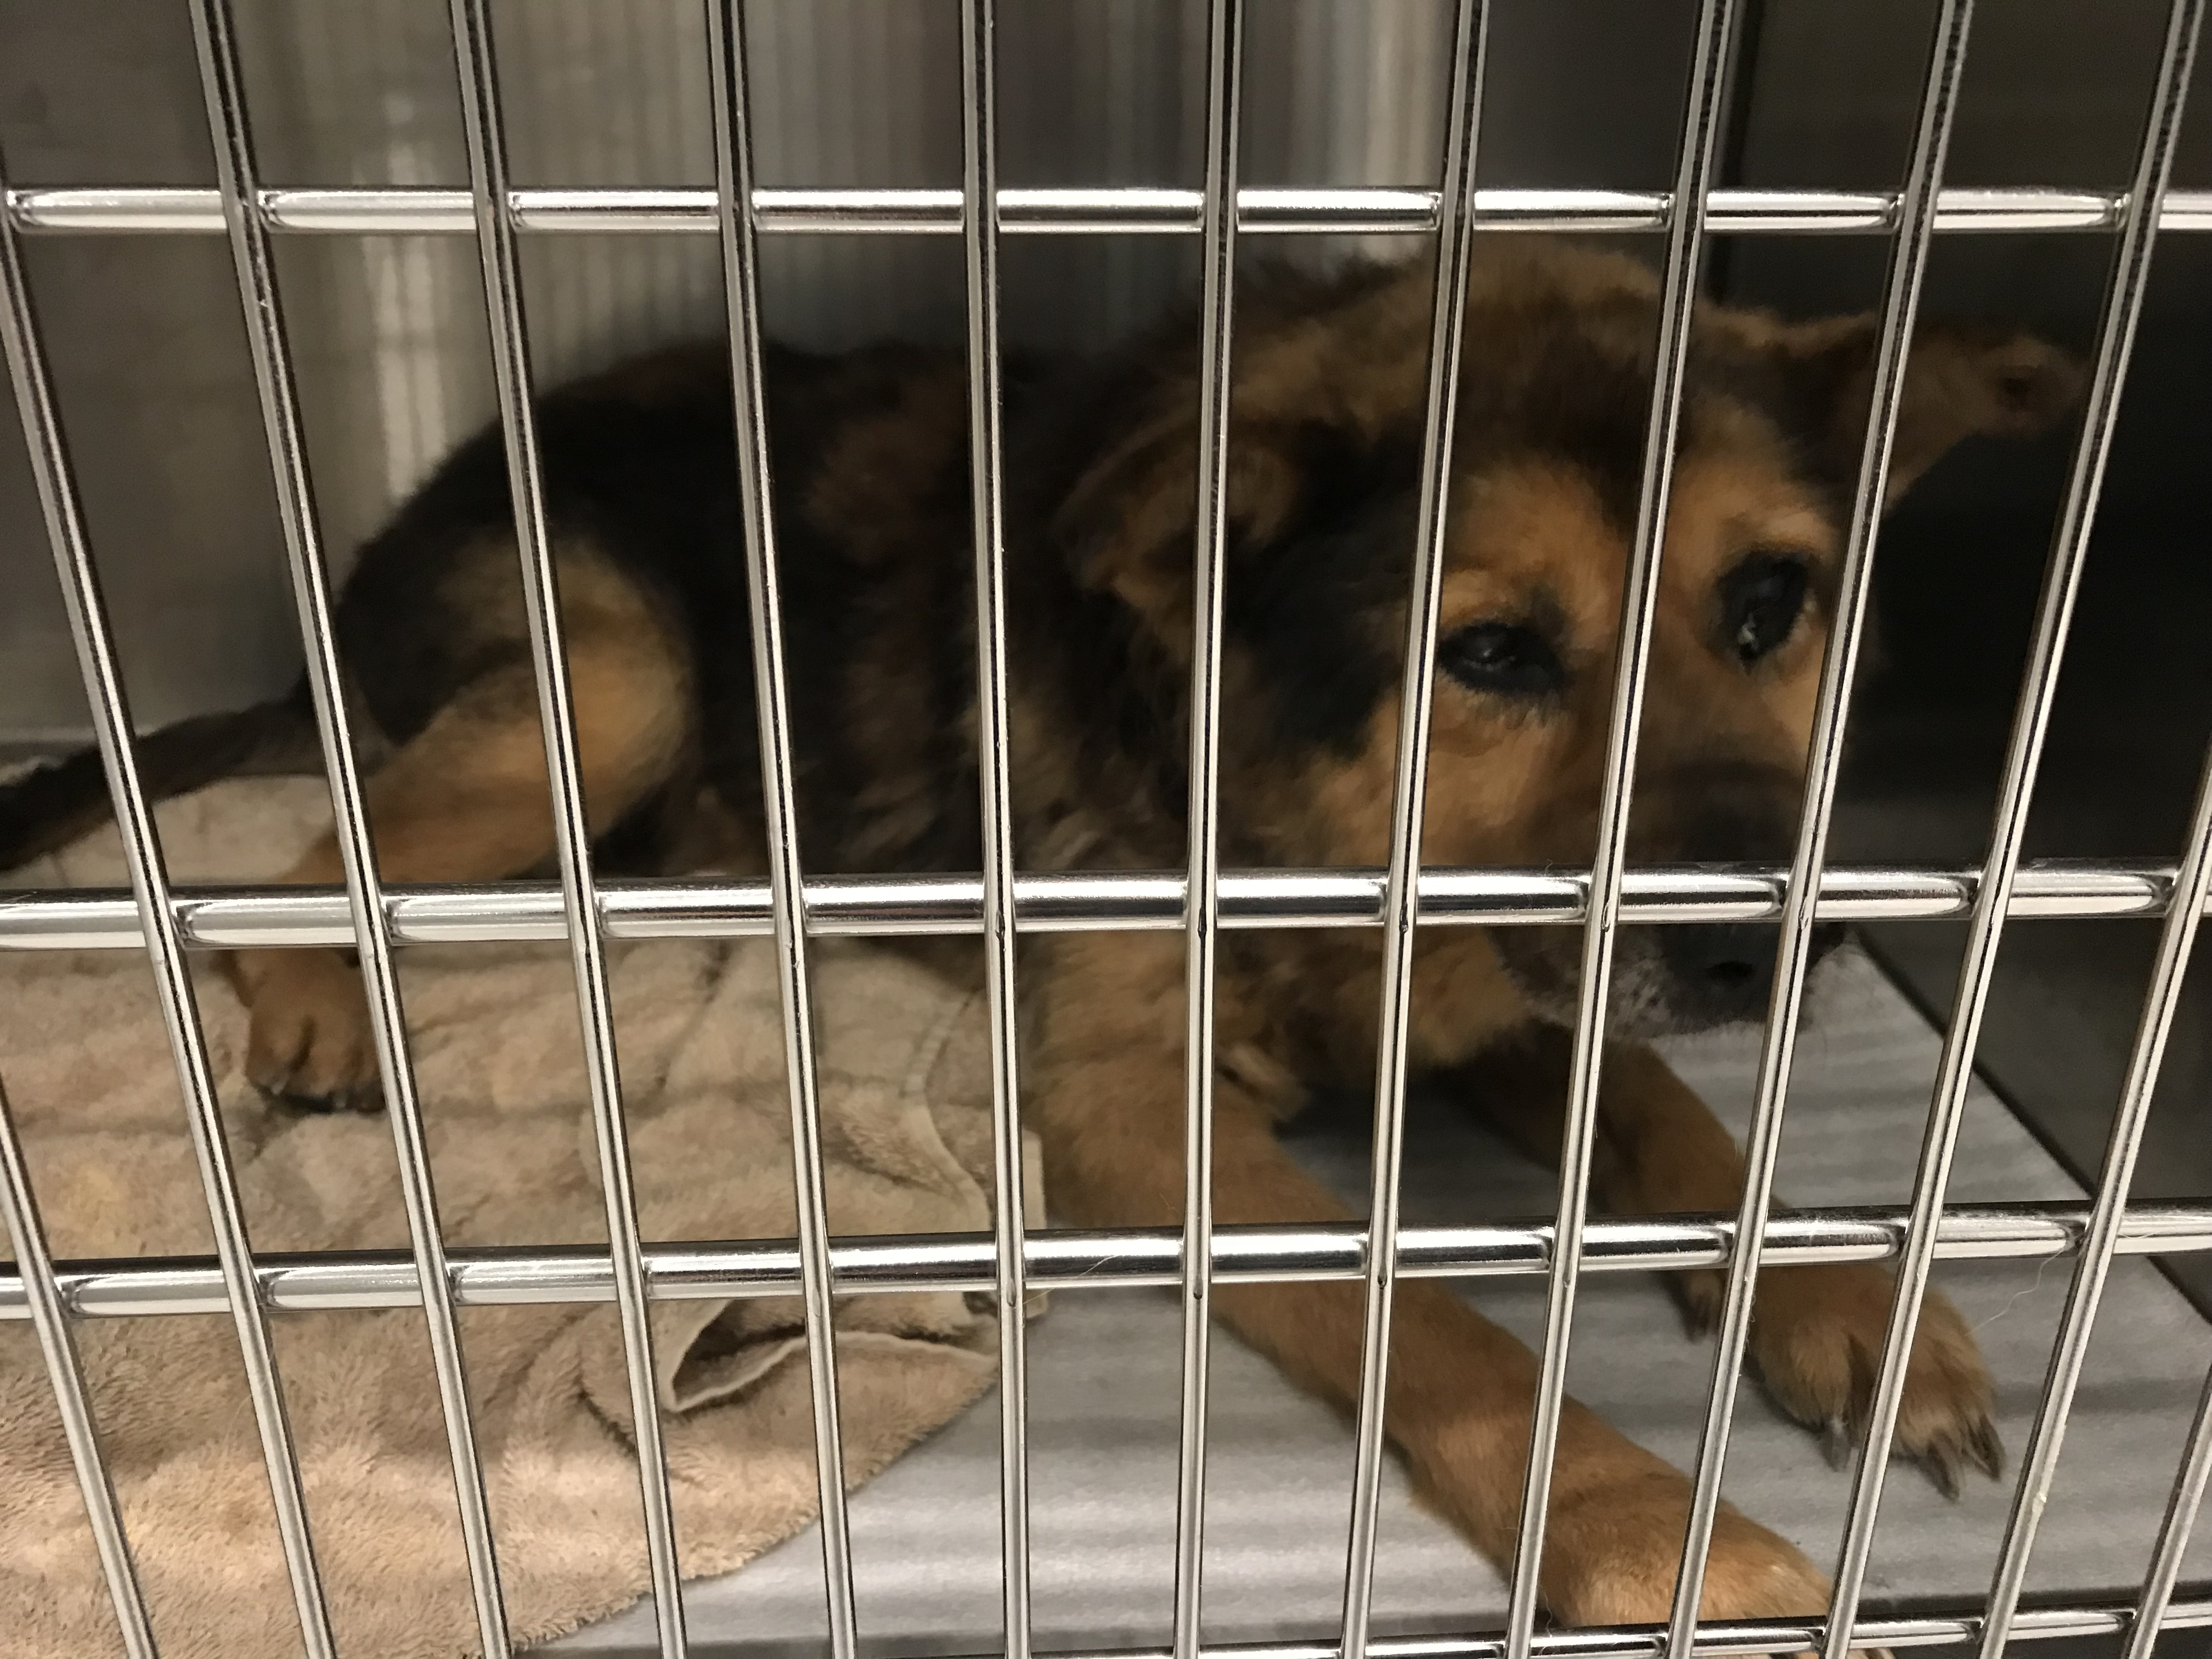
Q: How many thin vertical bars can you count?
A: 13